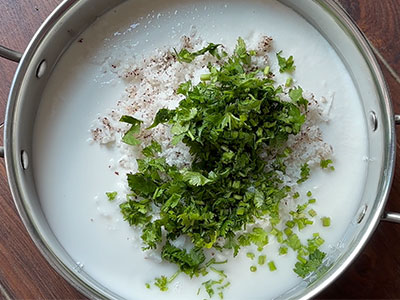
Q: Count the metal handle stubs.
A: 4